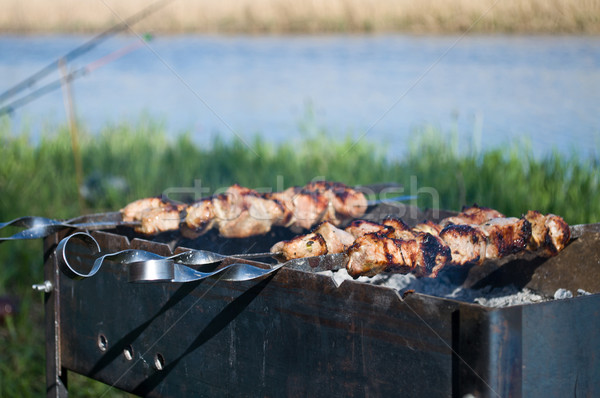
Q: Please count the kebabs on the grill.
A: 4